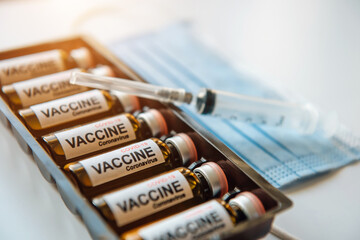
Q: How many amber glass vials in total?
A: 7